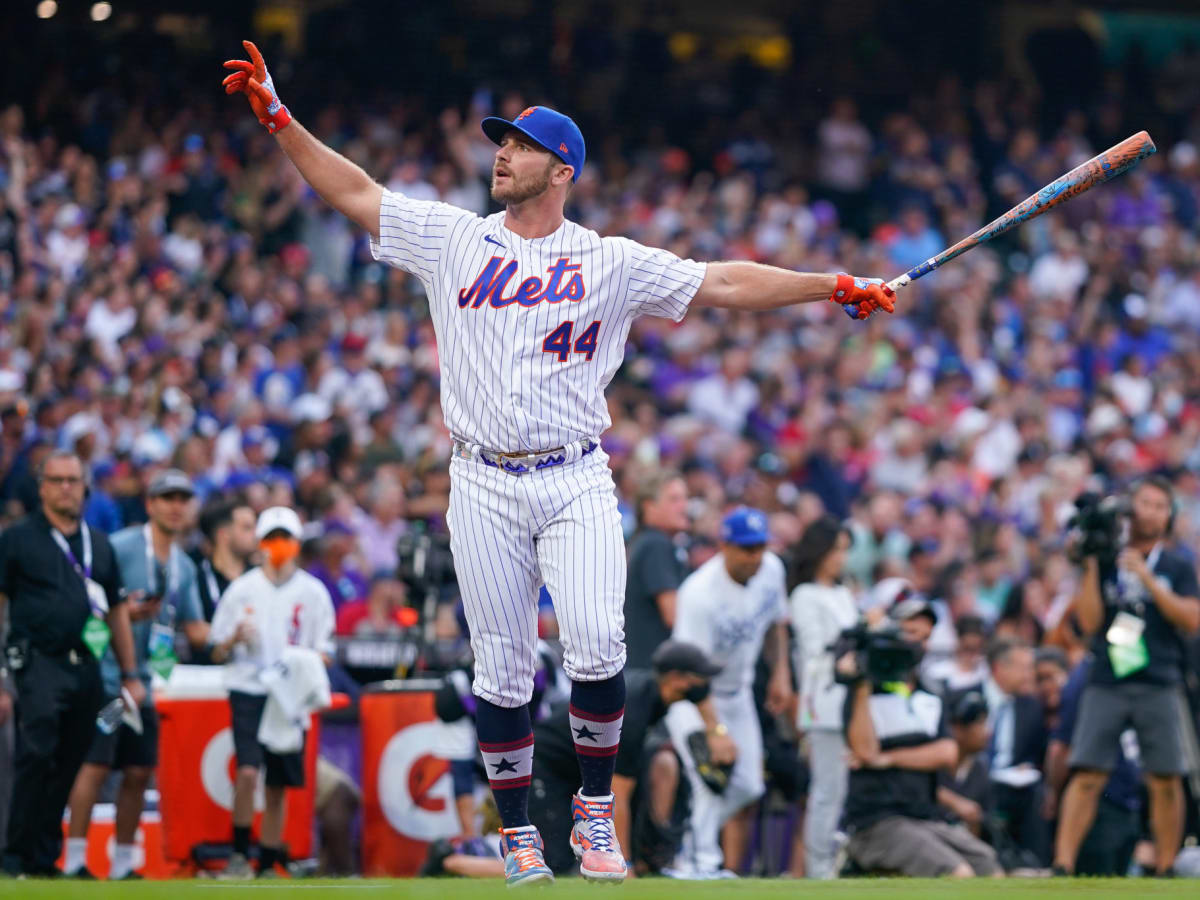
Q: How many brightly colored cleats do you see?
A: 2